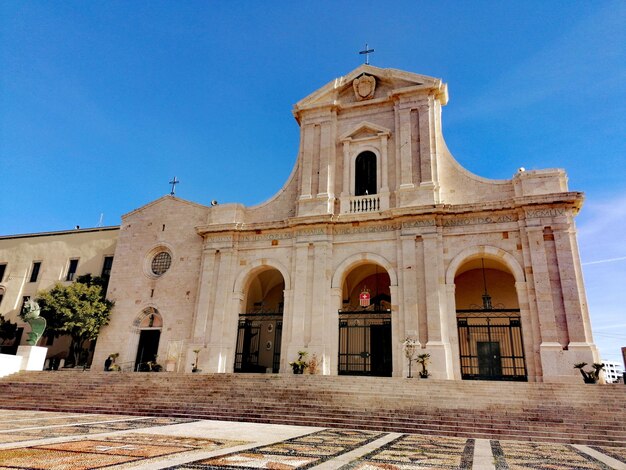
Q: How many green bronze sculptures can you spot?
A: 1